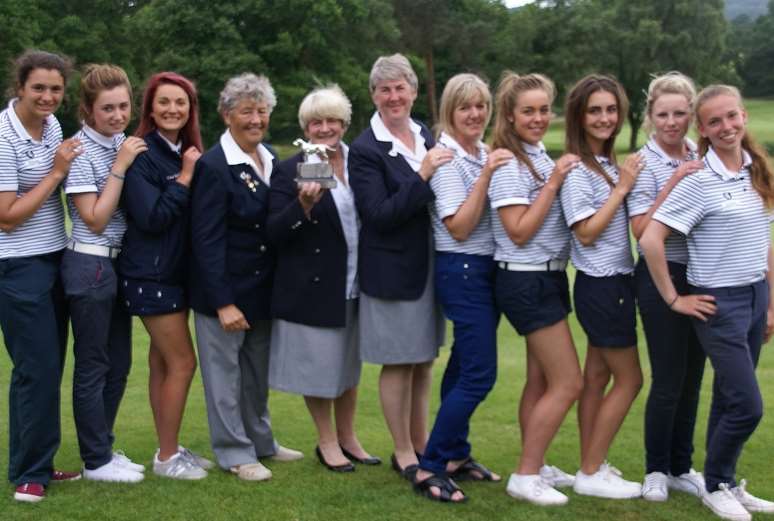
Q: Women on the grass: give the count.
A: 11